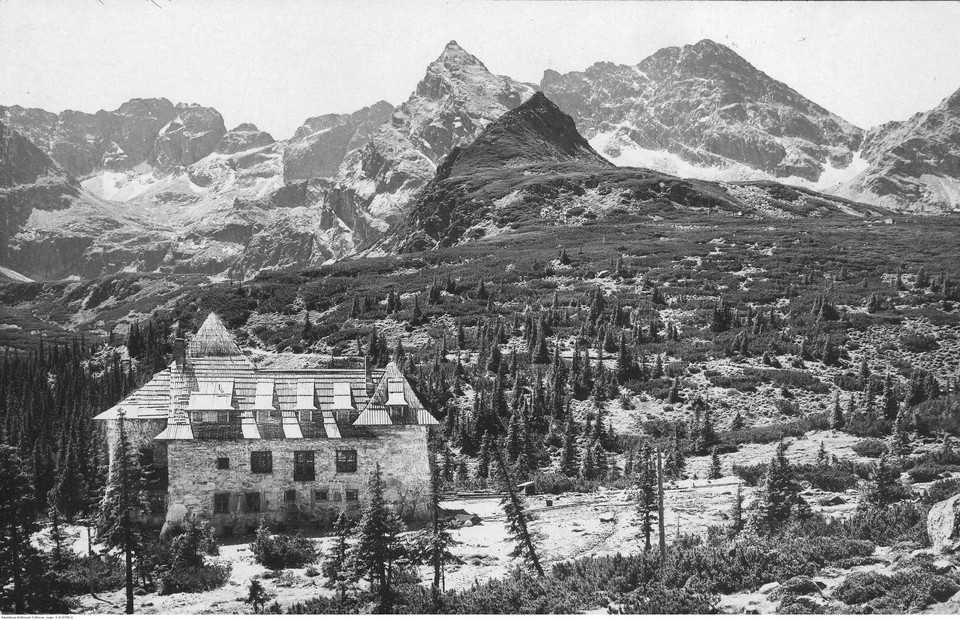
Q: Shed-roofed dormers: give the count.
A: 5